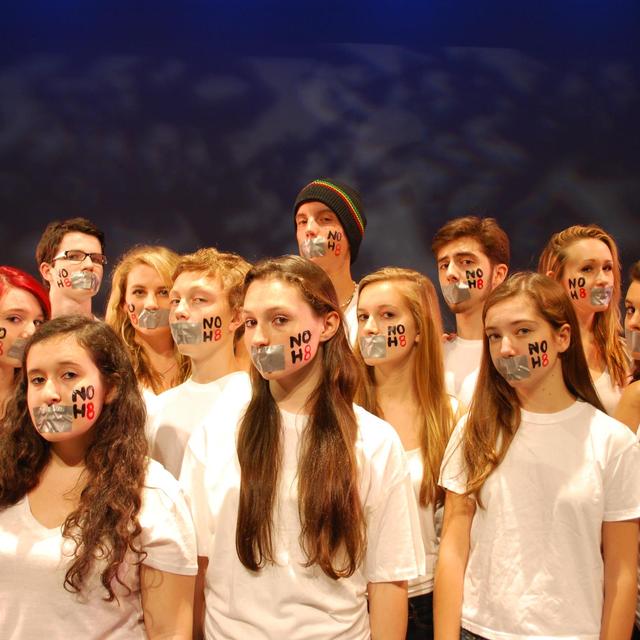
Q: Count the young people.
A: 12